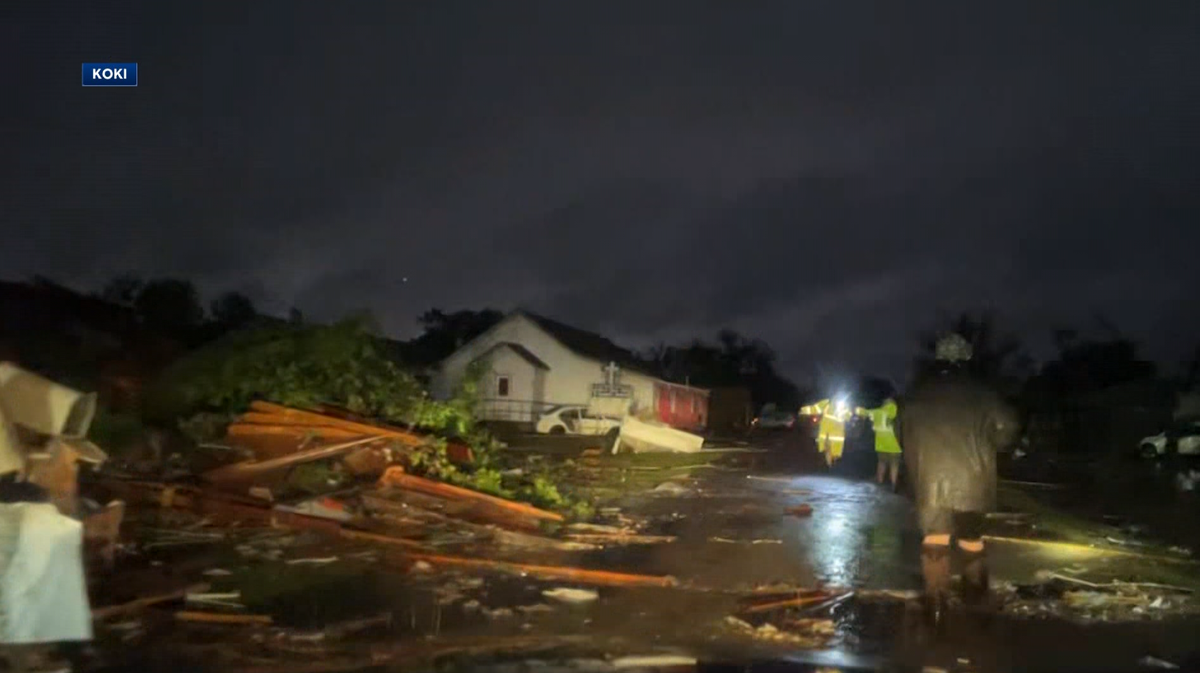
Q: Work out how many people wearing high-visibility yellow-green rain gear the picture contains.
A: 2